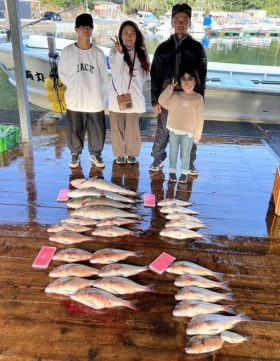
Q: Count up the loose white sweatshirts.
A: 2